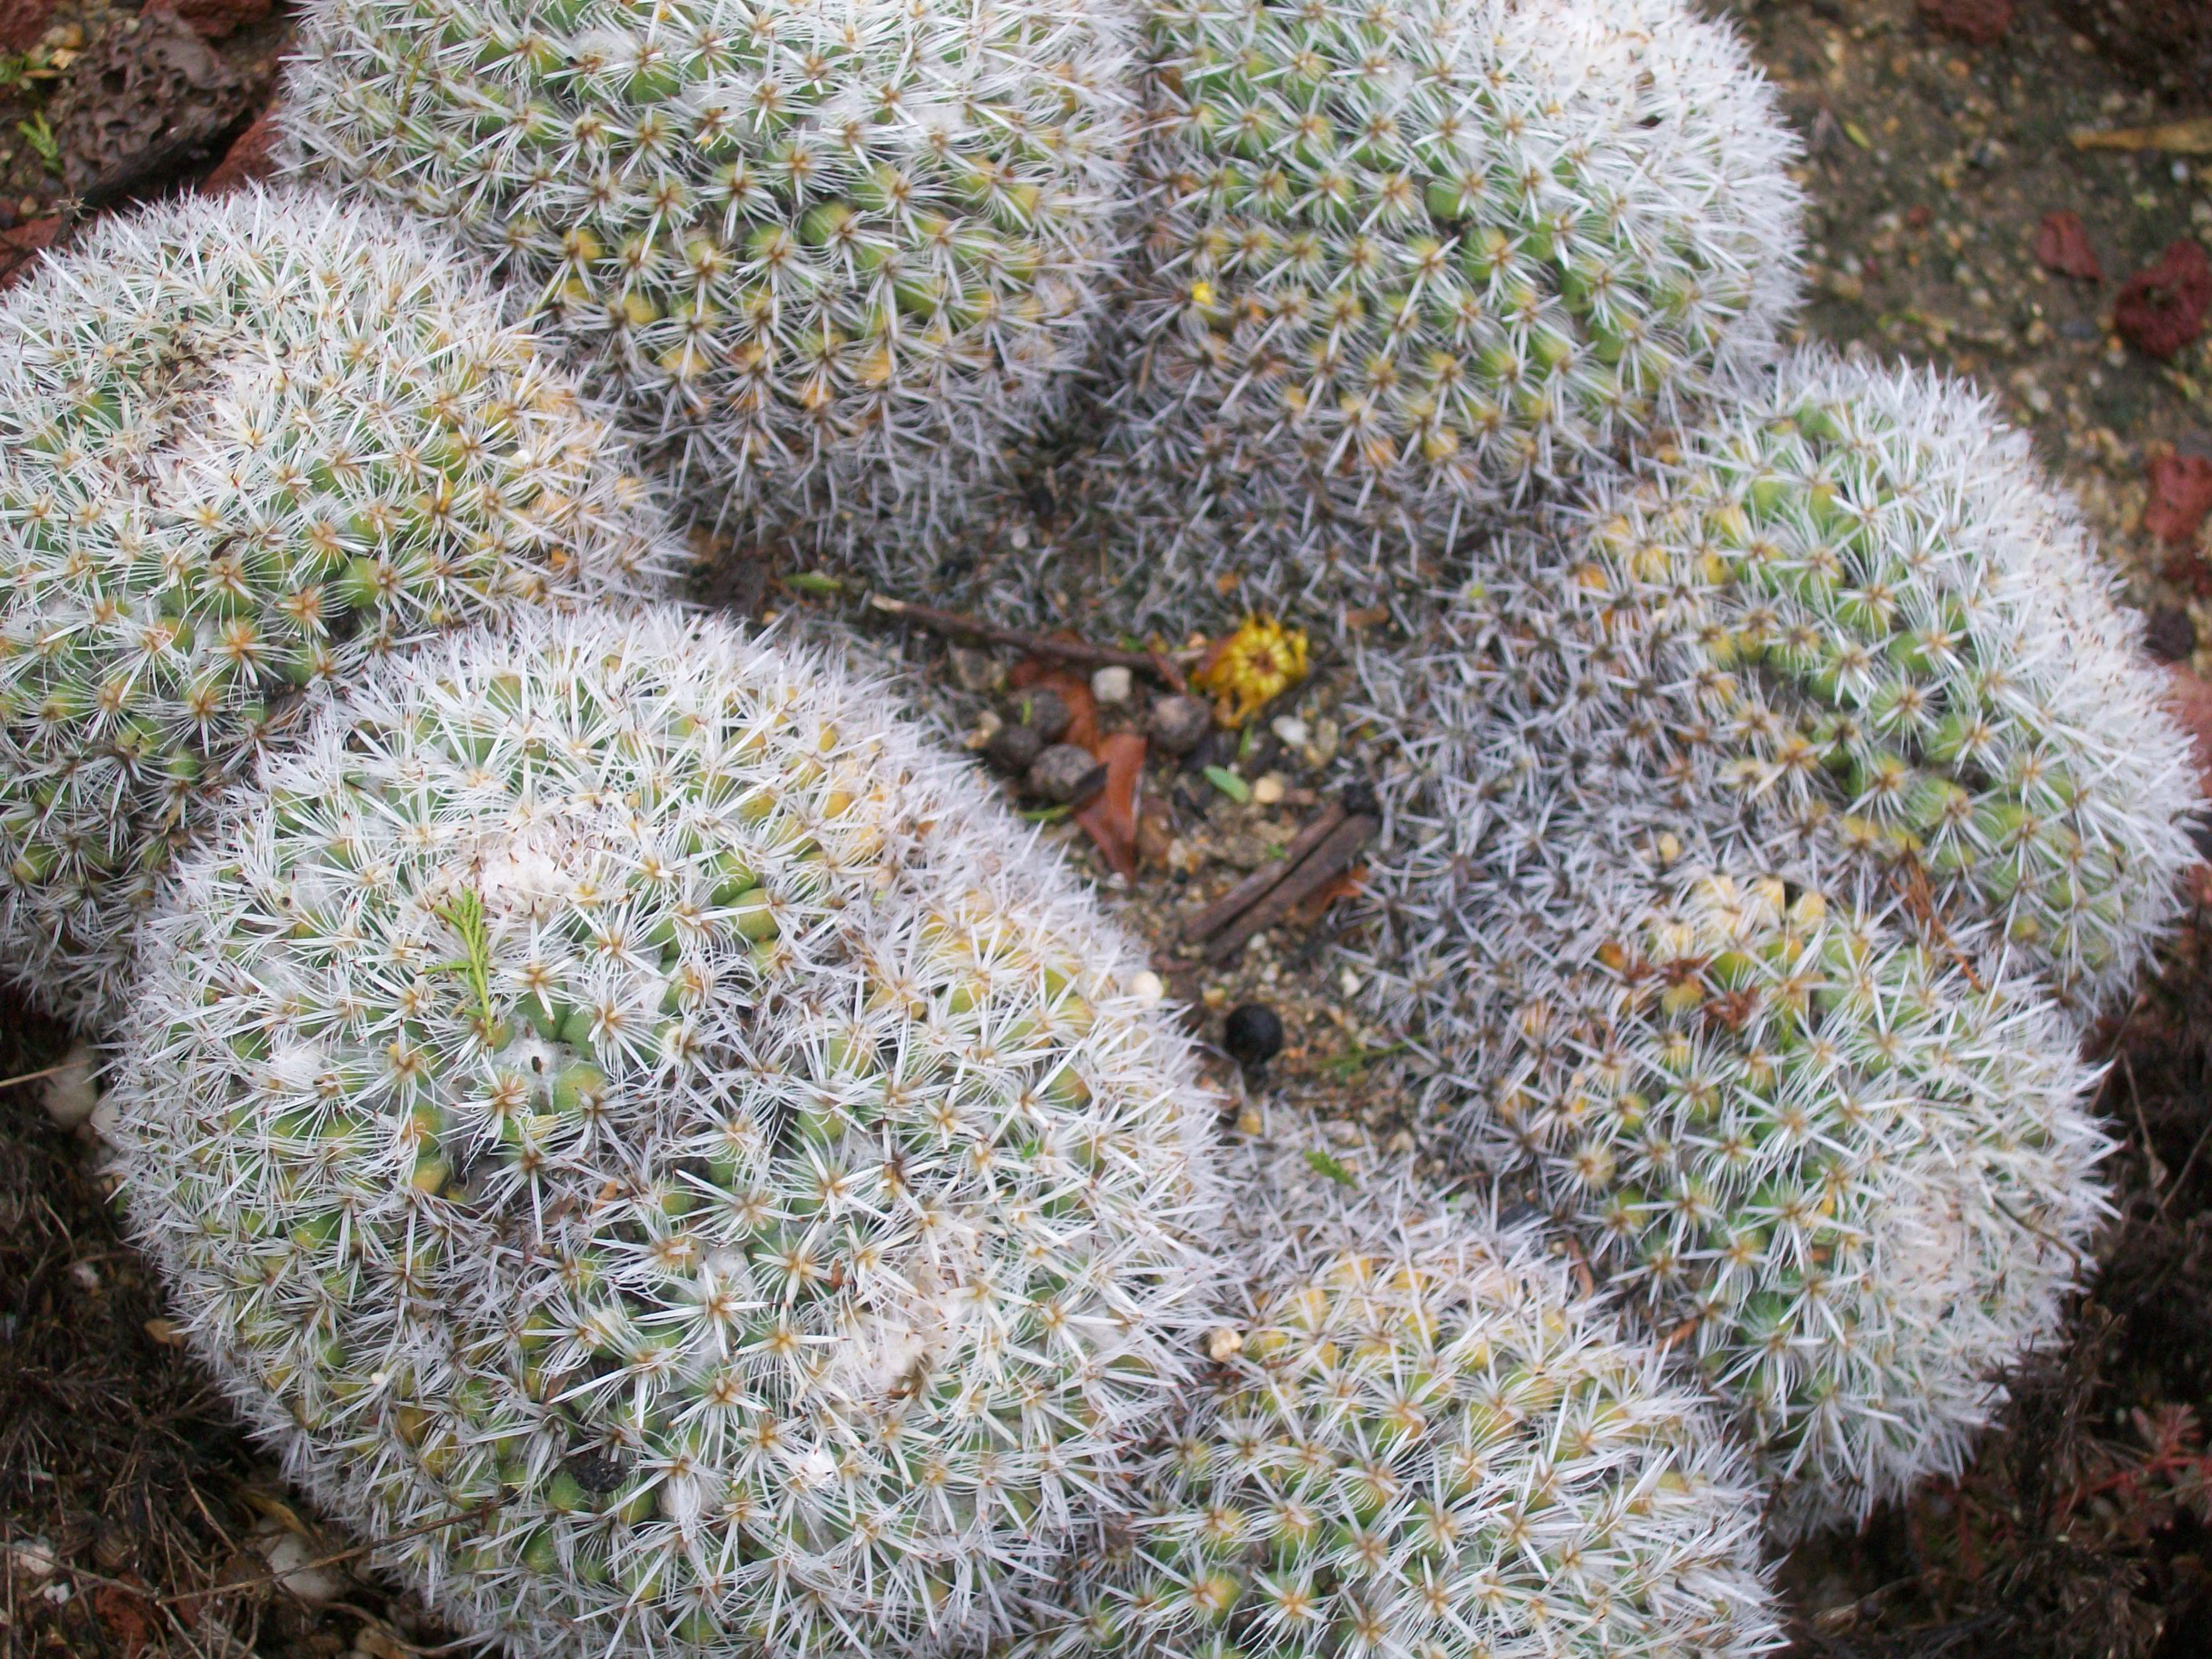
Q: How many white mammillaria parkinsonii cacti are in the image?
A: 7